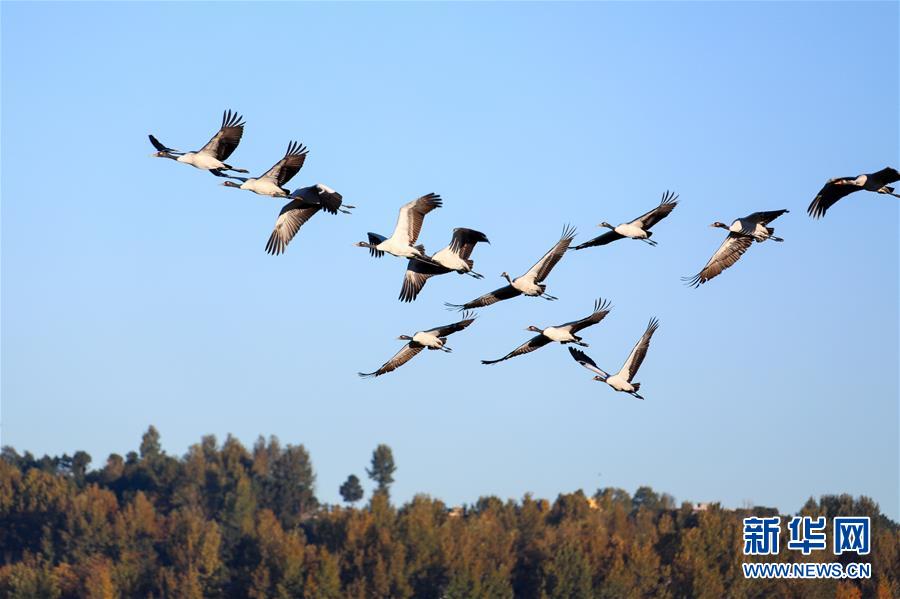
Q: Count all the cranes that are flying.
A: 12